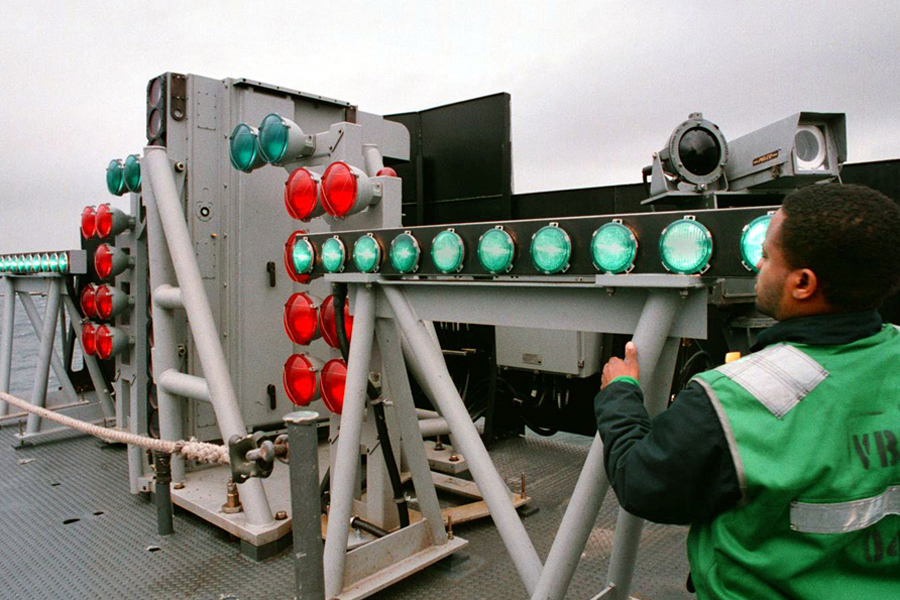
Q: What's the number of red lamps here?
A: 14